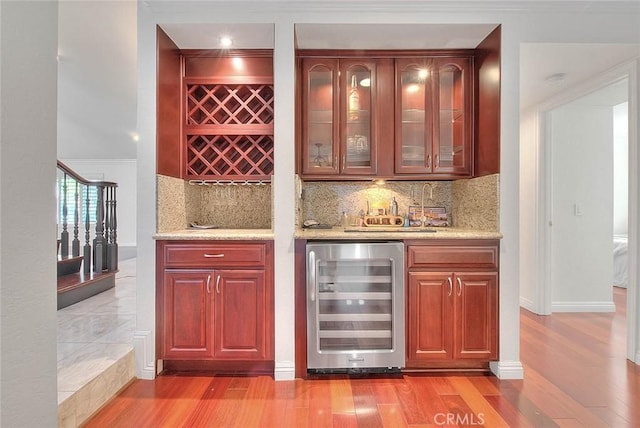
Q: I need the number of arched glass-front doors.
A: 4